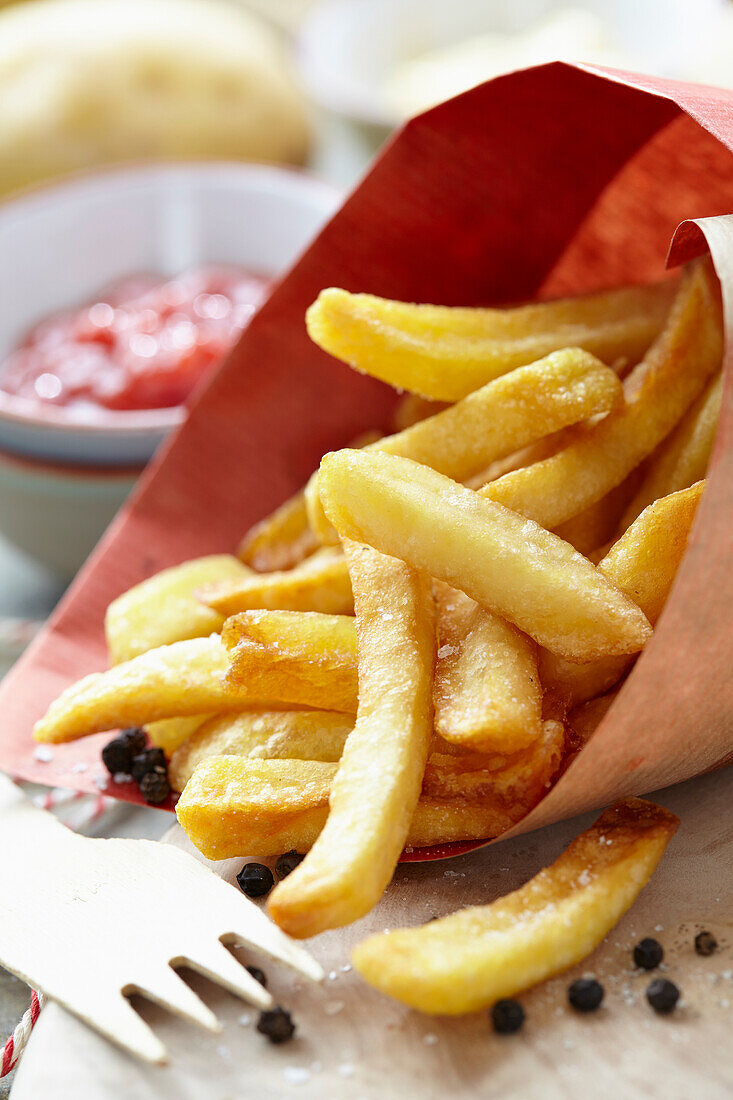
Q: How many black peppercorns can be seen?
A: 13